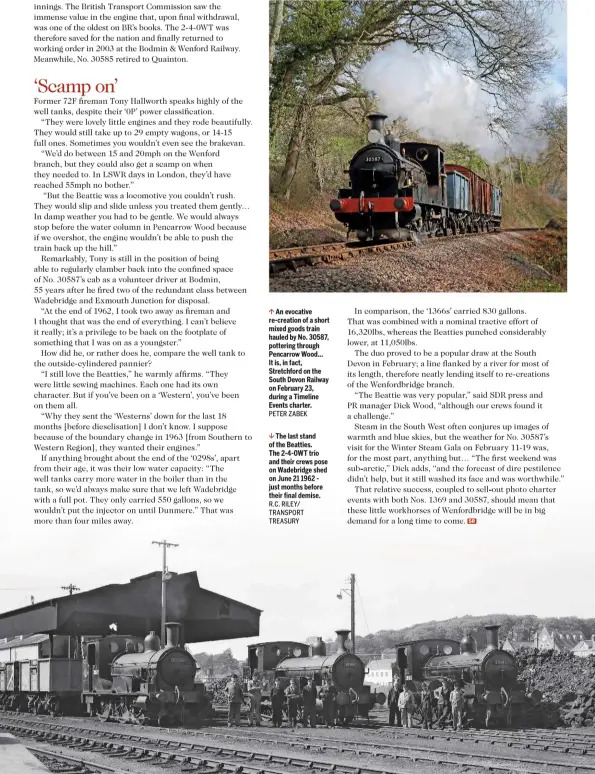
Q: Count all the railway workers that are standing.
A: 11